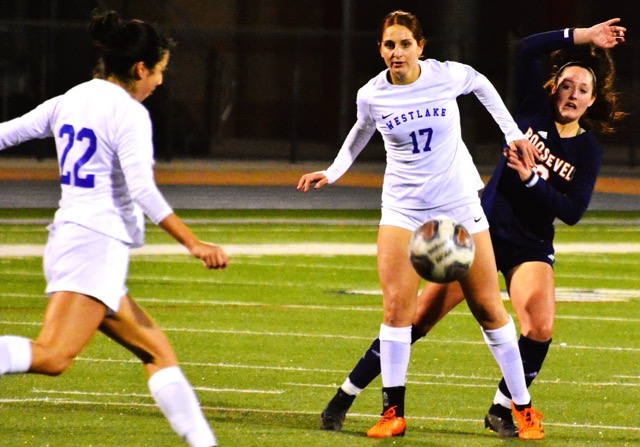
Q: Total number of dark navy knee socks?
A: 2